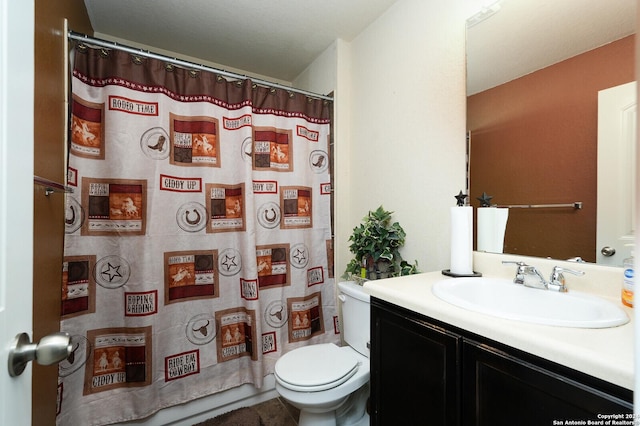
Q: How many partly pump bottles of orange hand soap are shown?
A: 1